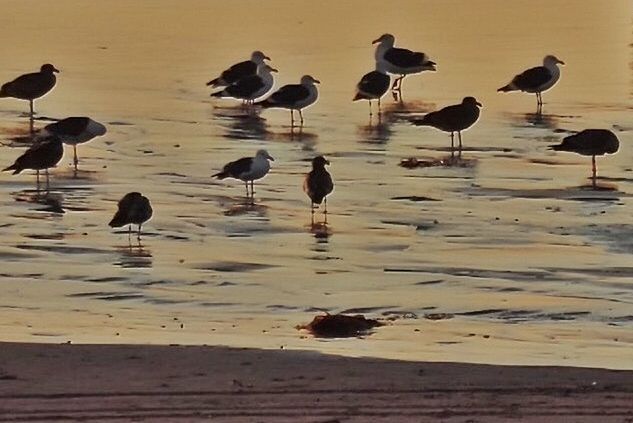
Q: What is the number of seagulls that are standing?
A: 14